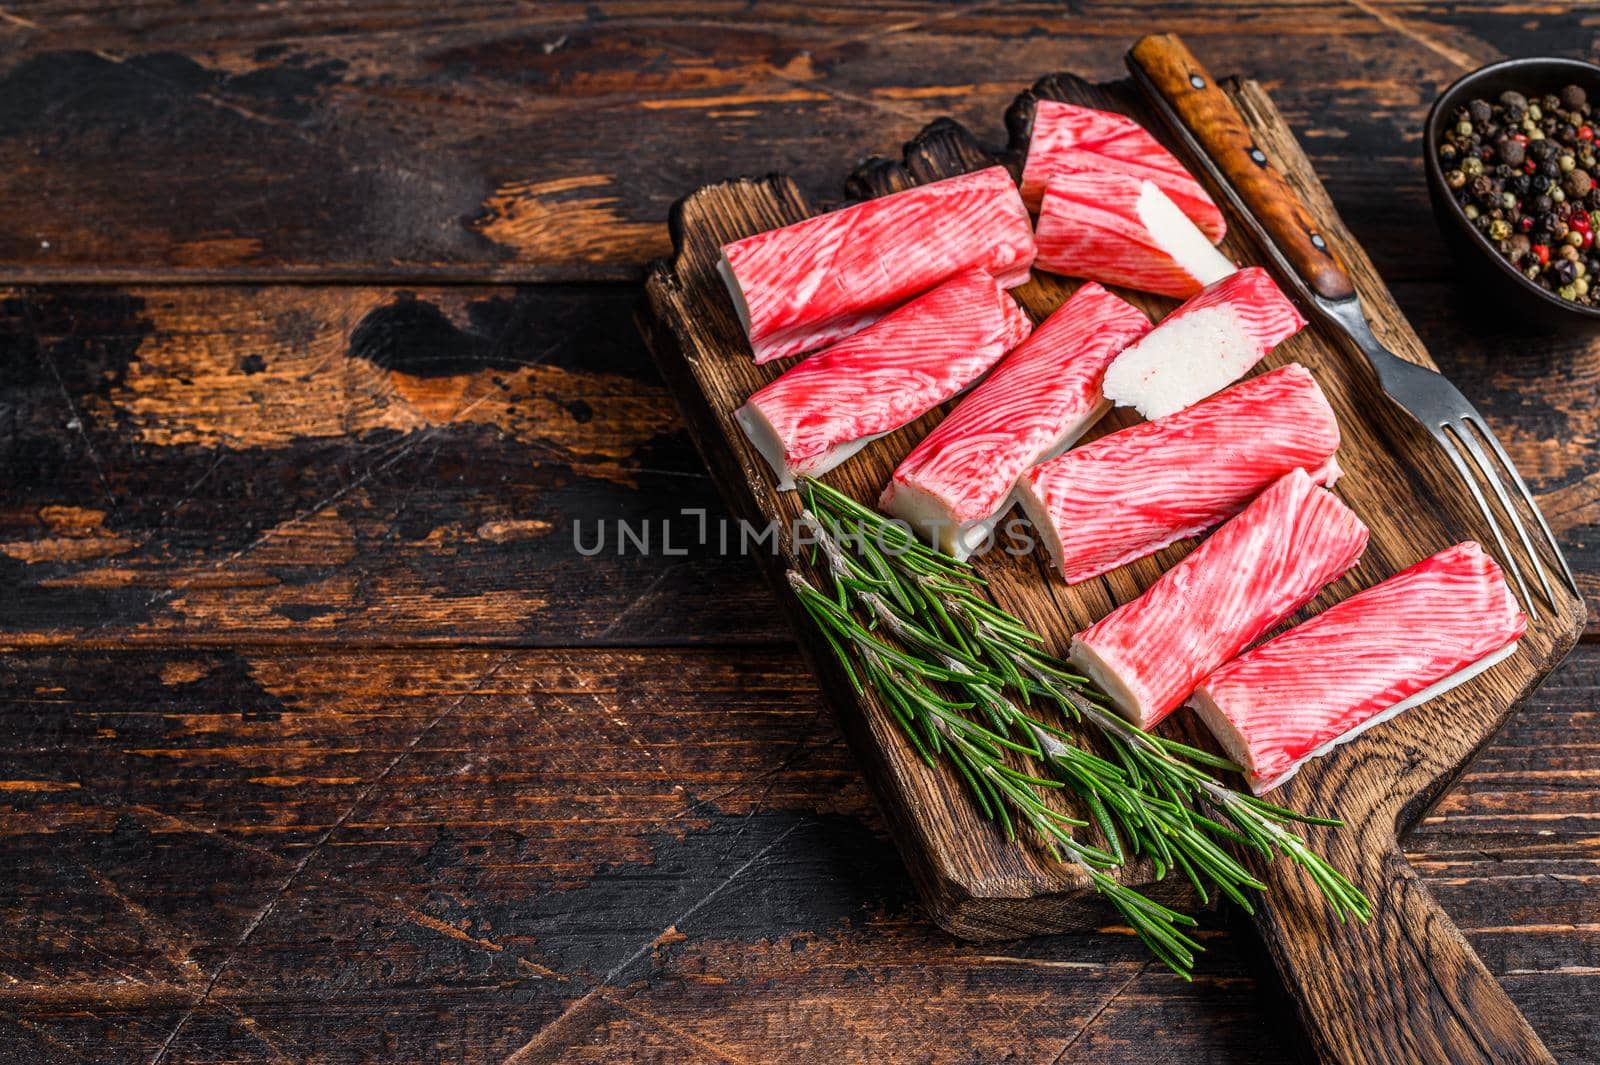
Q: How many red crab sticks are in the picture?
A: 9